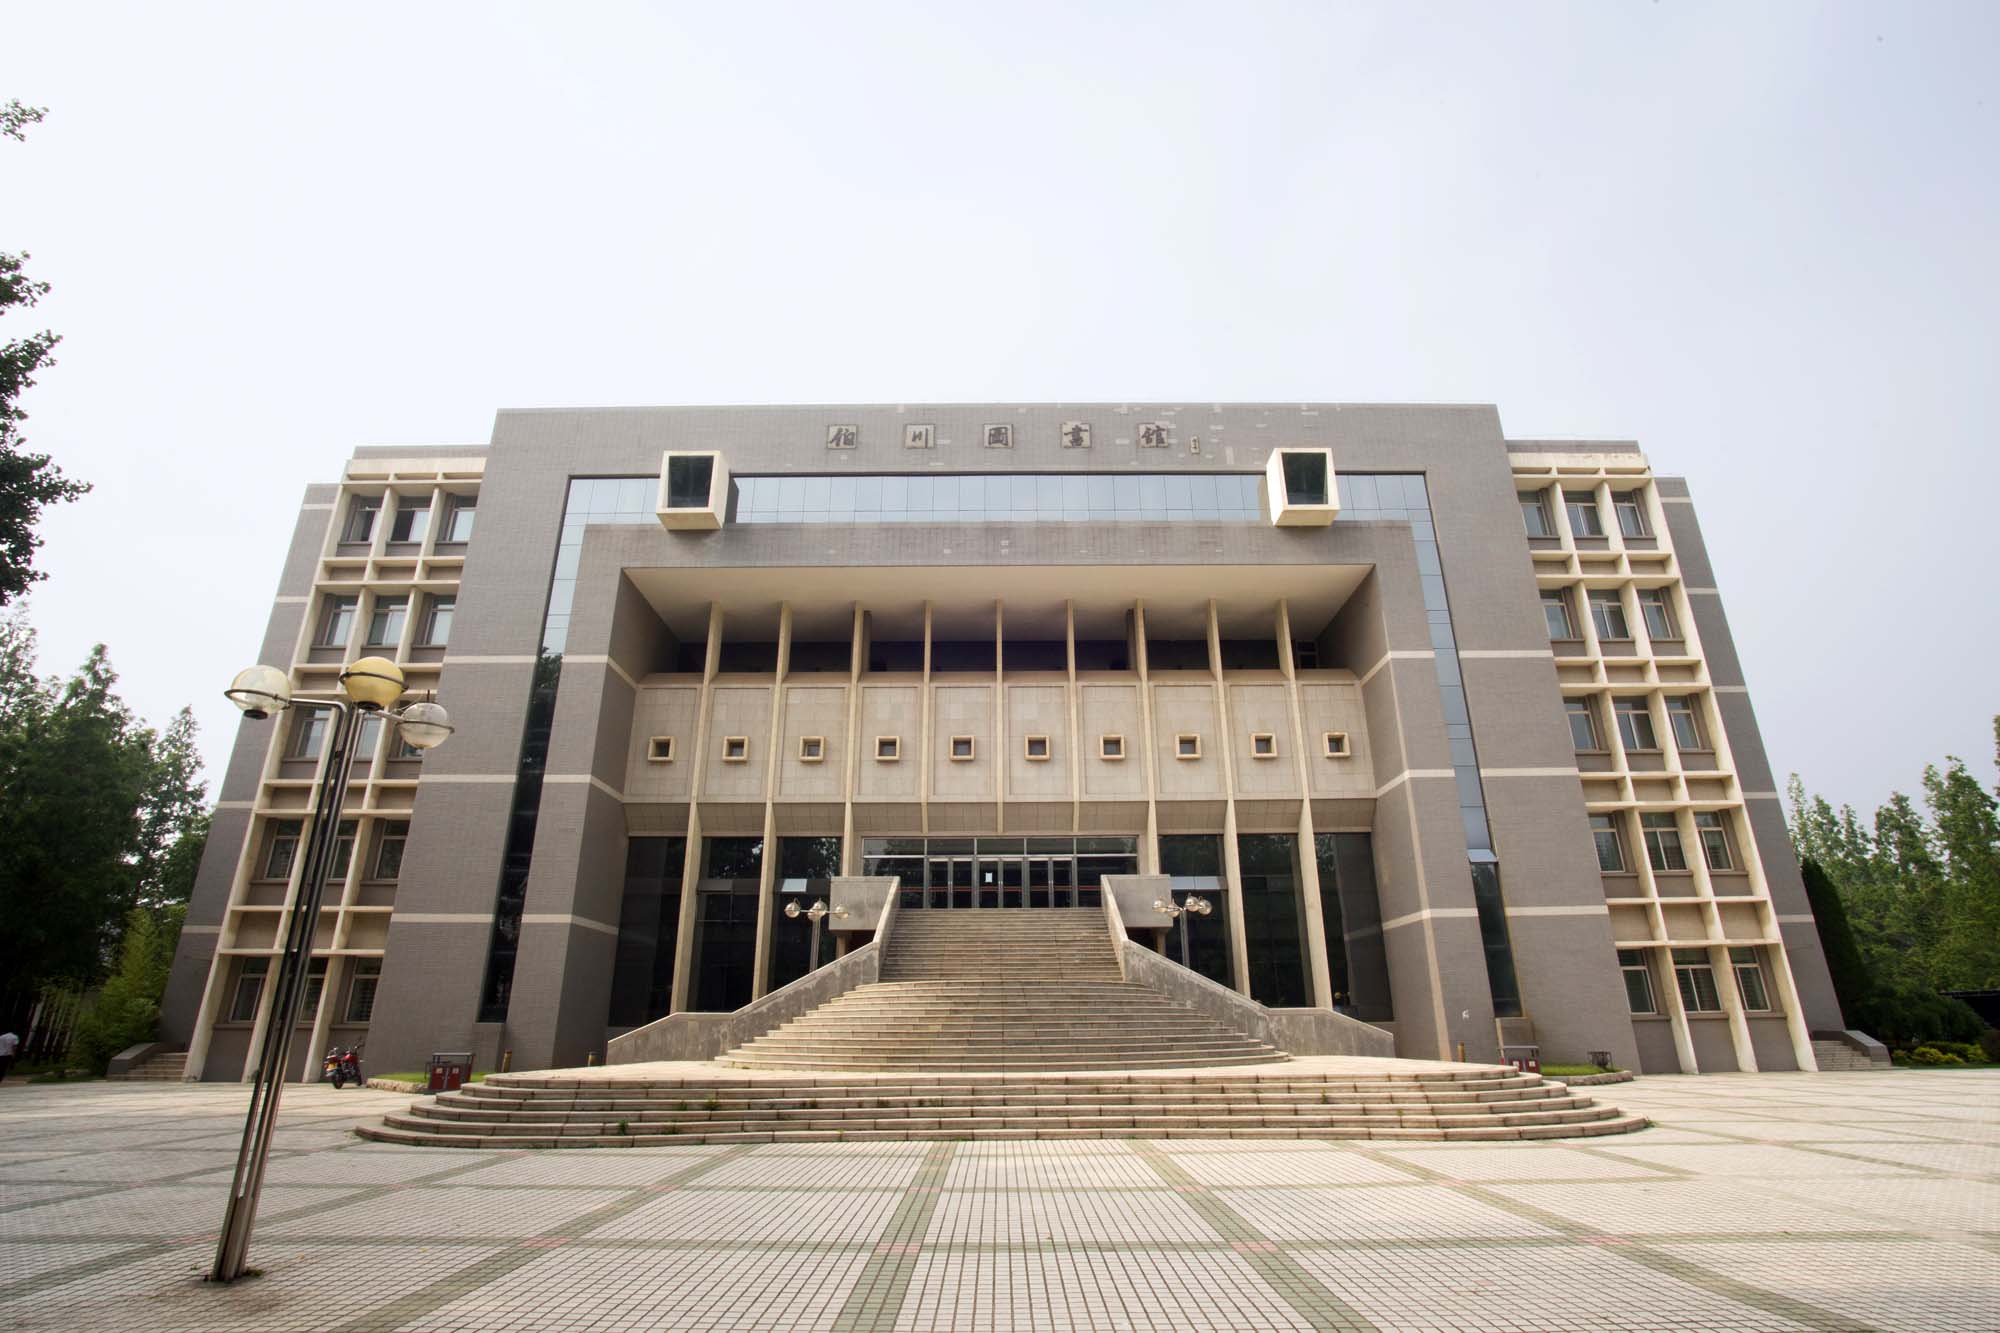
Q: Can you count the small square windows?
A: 10